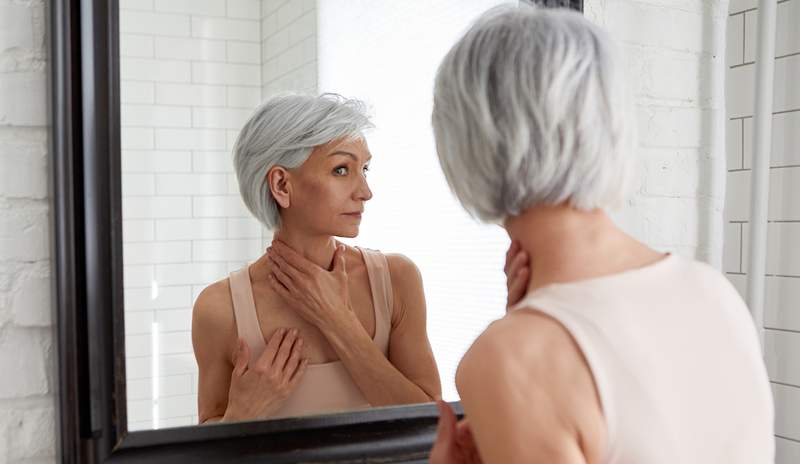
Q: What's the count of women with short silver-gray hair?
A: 1